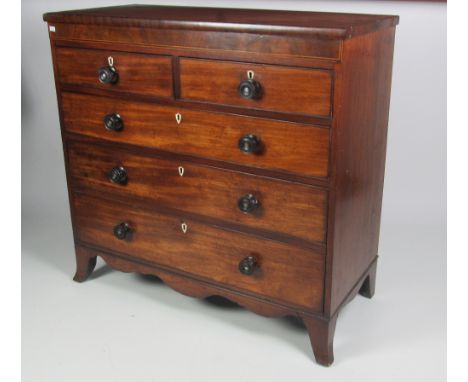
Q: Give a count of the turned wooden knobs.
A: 8